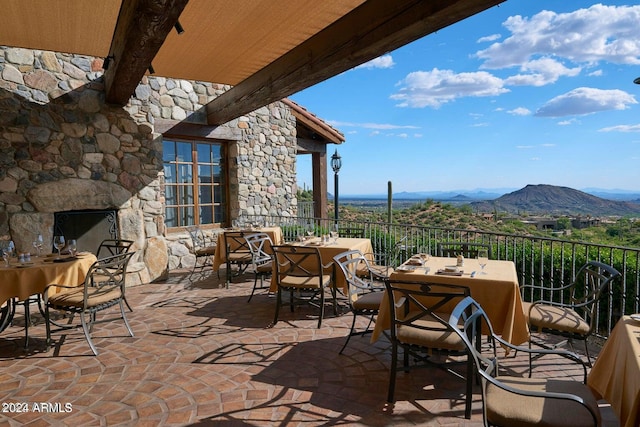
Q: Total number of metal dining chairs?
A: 13